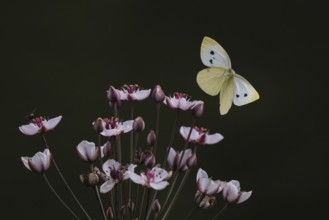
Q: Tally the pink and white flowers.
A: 12